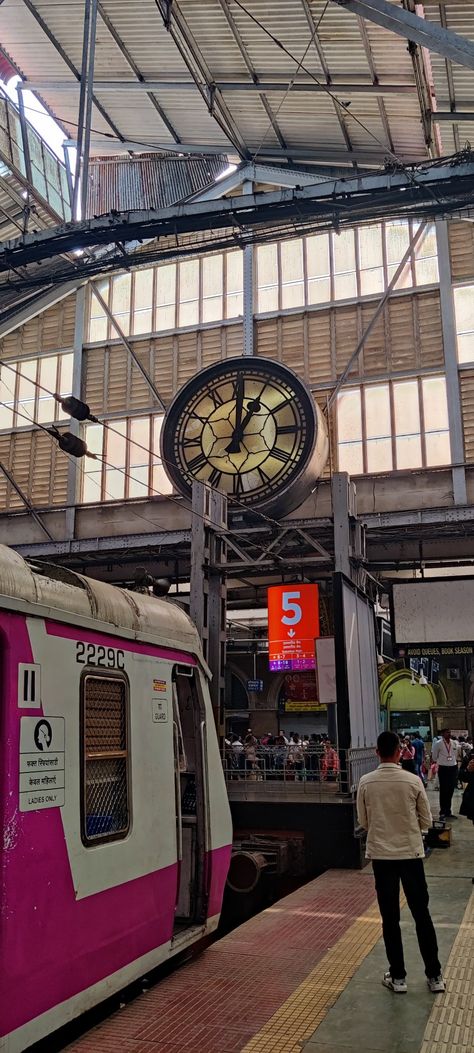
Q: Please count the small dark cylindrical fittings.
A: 2